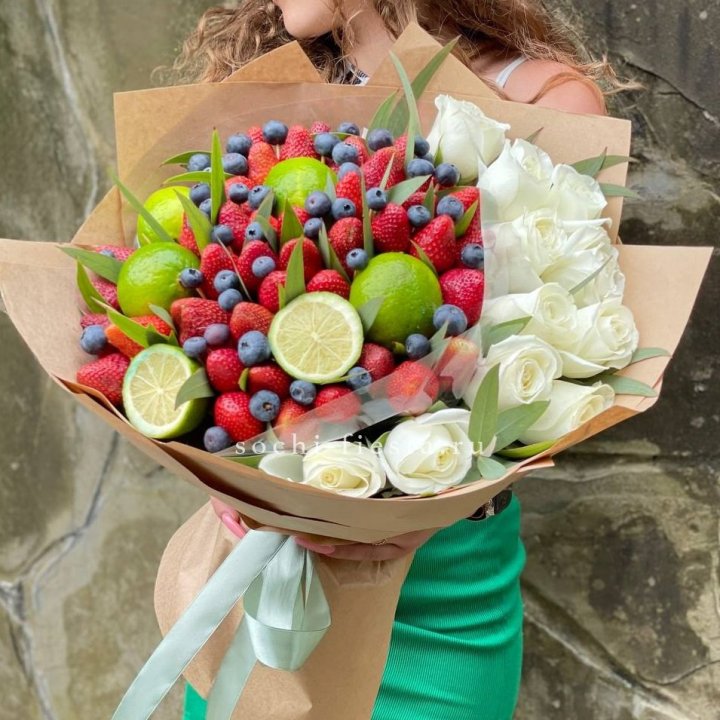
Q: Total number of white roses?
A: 11